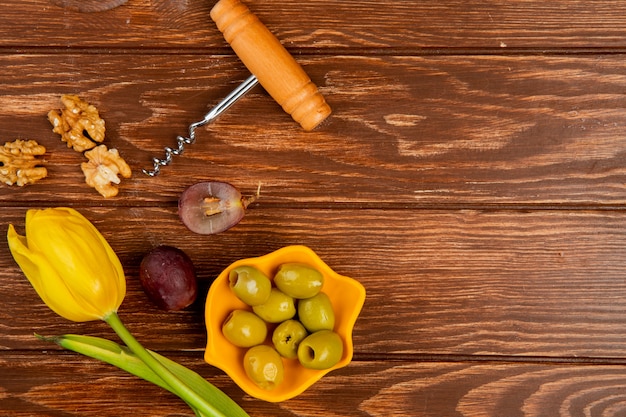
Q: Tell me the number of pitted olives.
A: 8